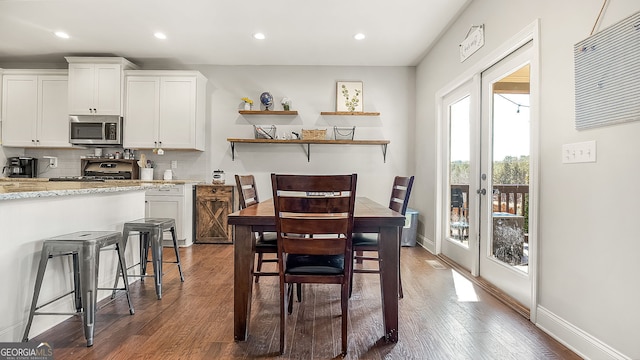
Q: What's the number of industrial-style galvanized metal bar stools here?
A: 2